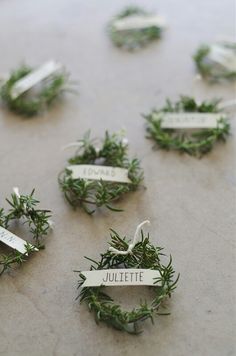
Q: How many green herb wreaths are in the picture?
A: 7